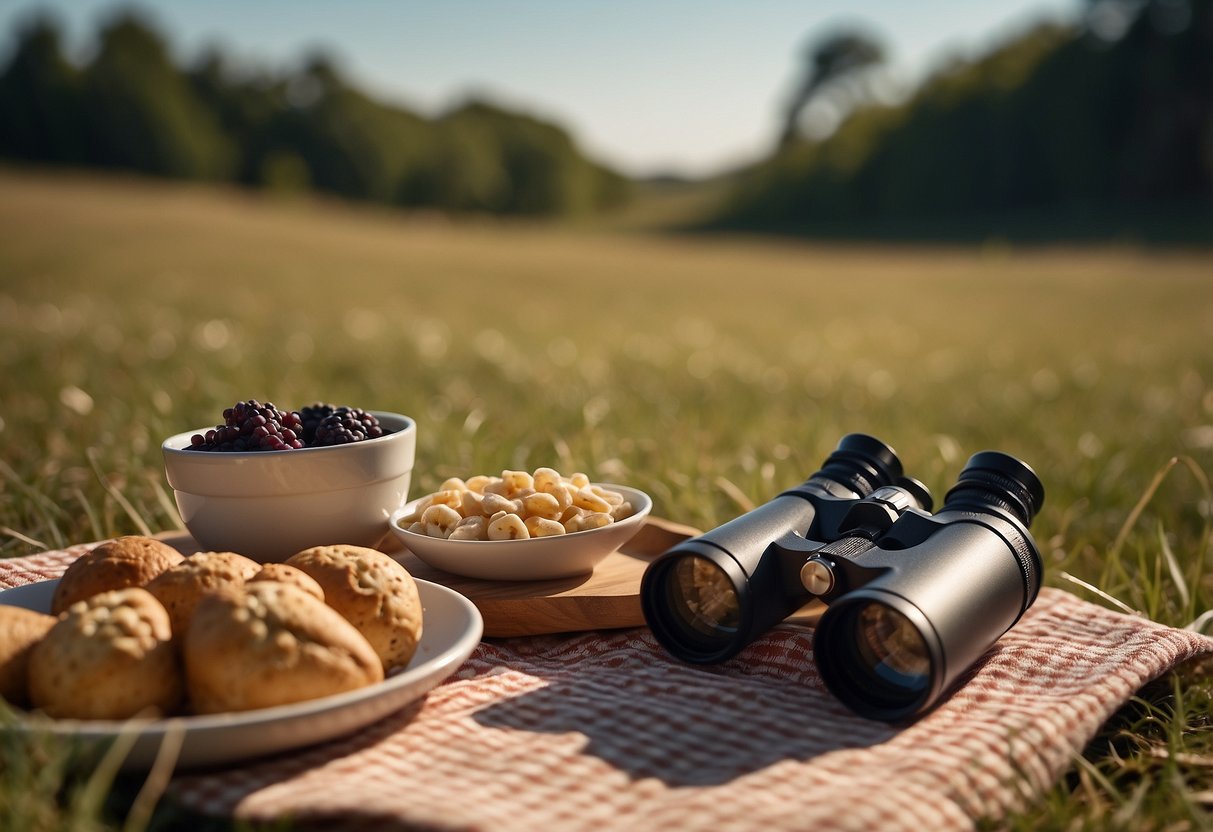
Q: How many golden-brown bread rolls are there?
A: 7